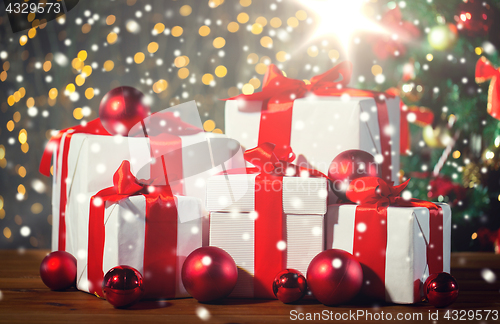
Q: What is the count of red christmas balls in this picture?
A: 8